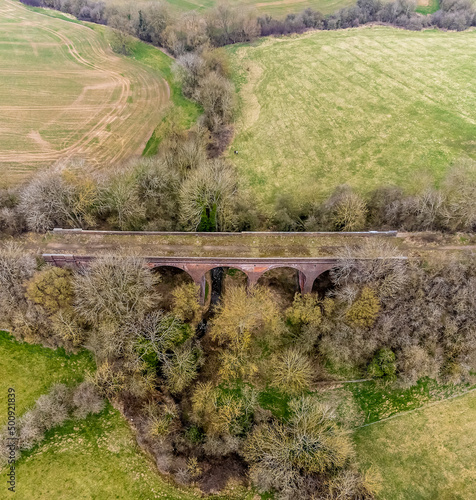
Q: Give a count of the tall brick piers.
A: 3